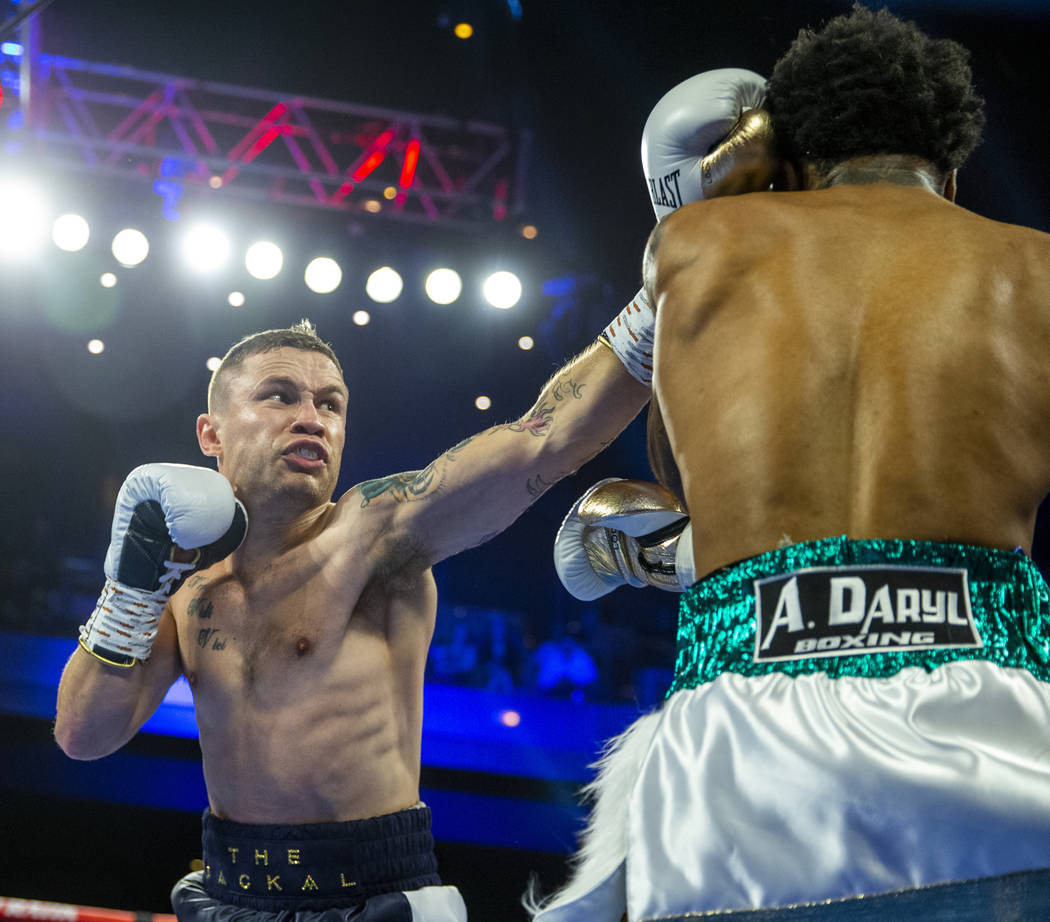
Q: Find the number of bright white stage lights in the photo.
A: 9